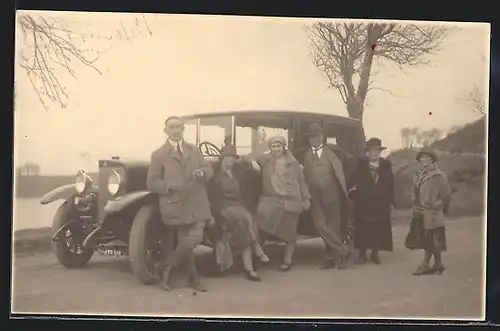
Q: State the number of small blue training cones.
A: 0